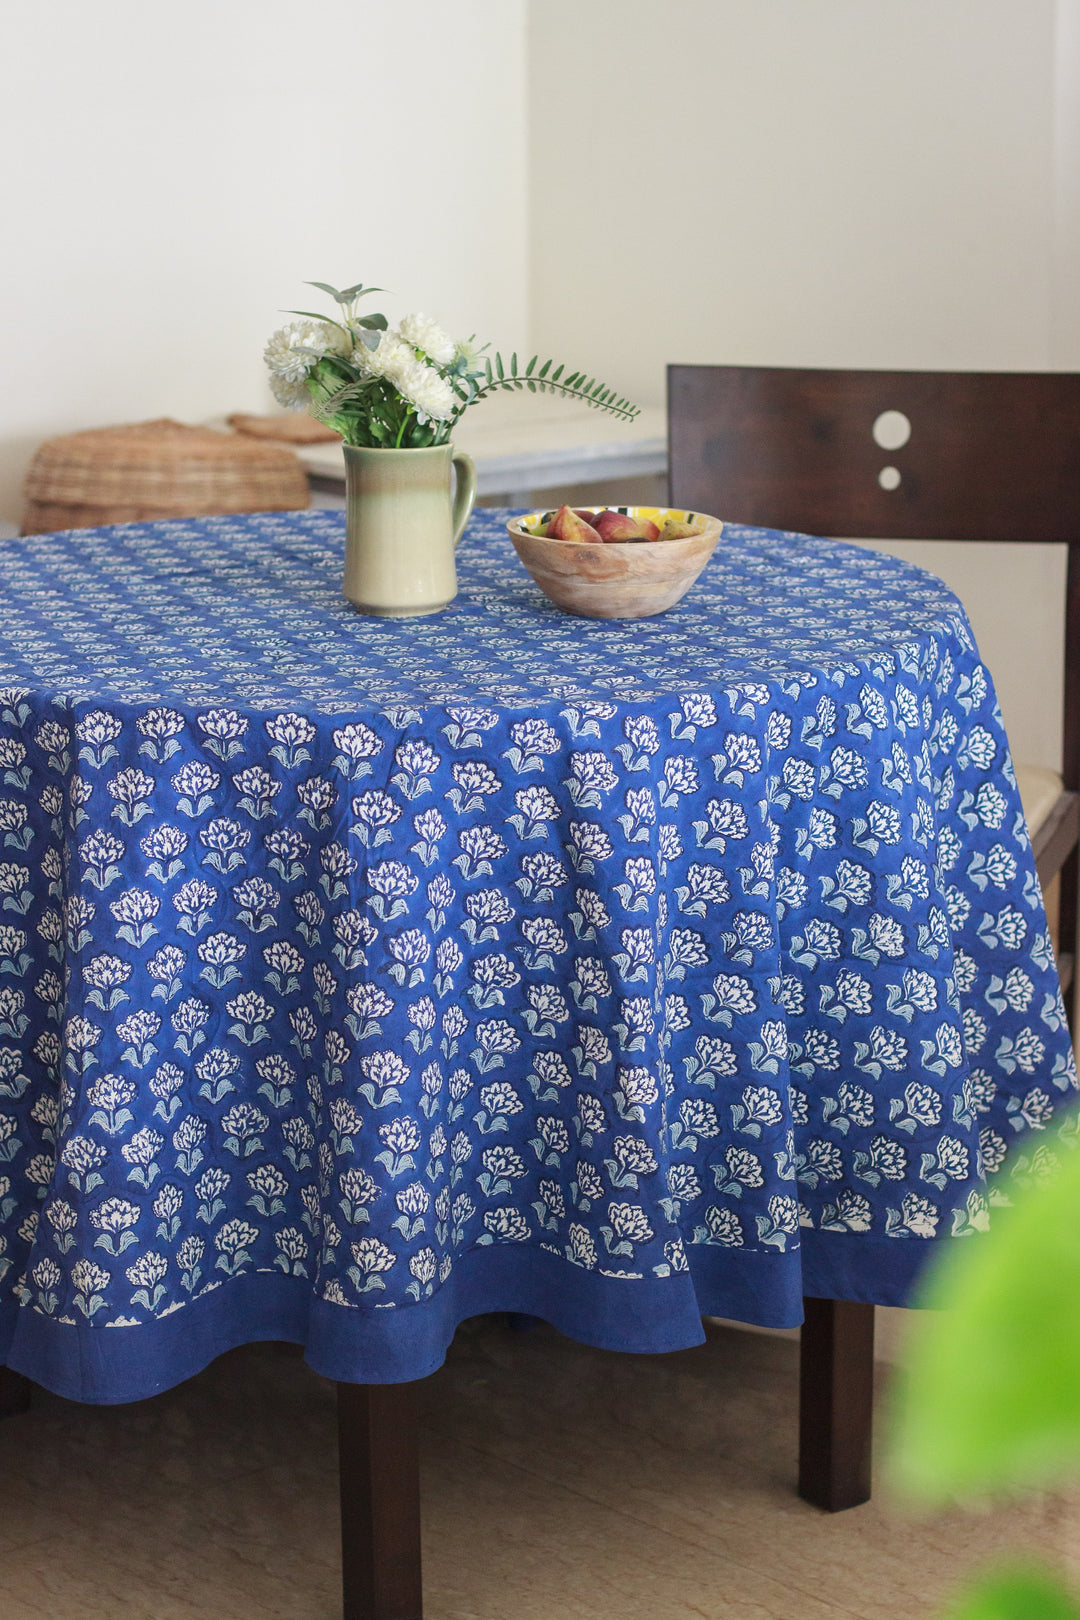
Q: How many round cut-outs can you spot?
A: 2